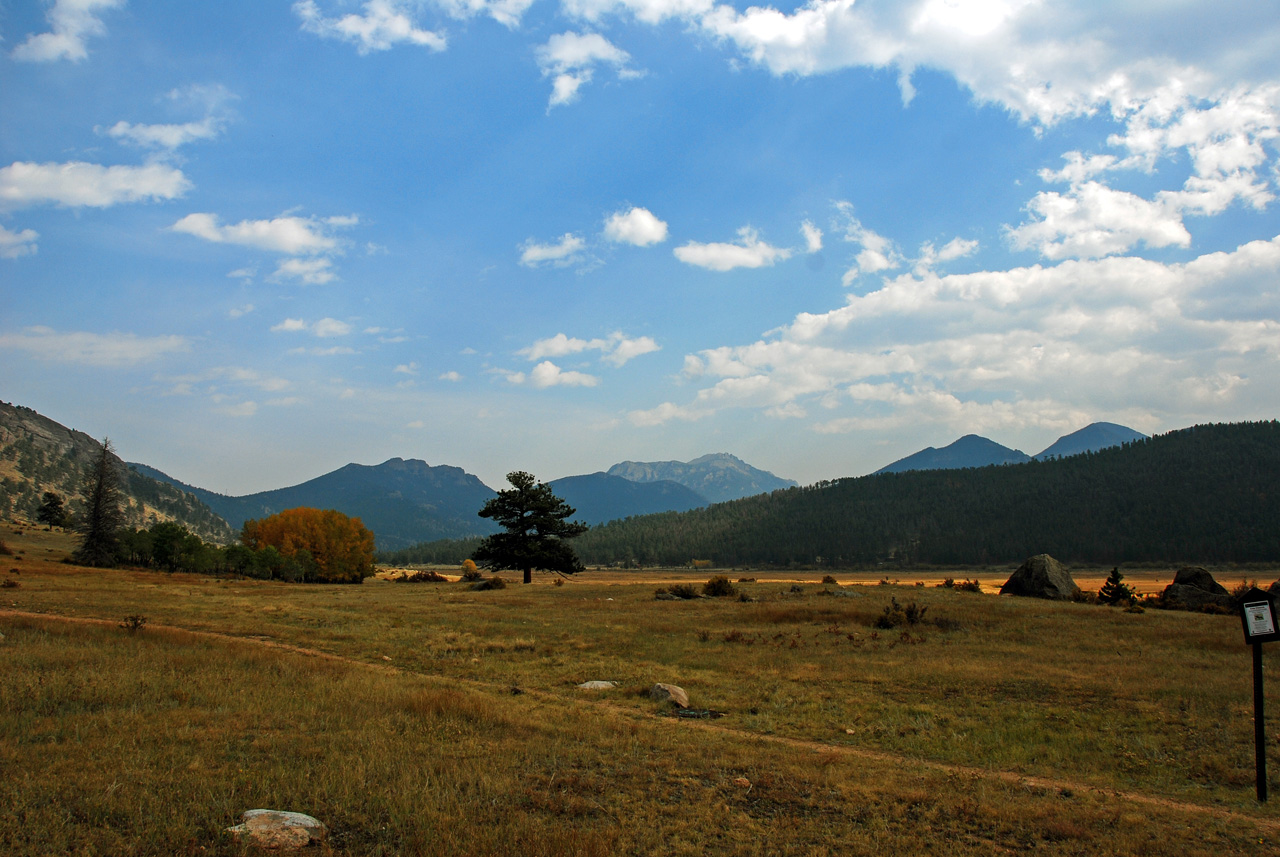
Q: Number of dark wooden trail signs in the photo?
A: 1